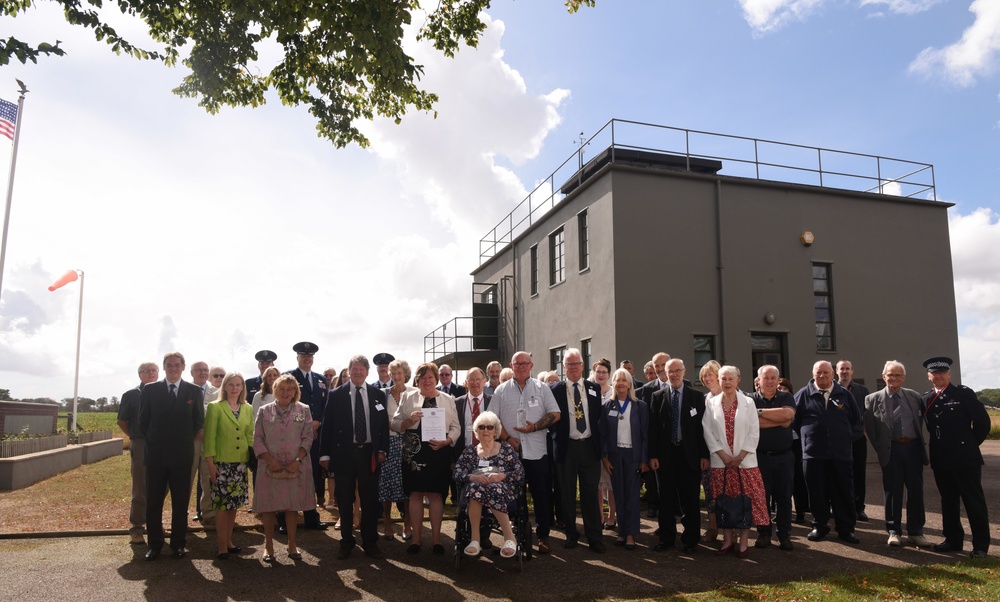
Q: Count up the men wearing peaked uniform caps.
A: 4